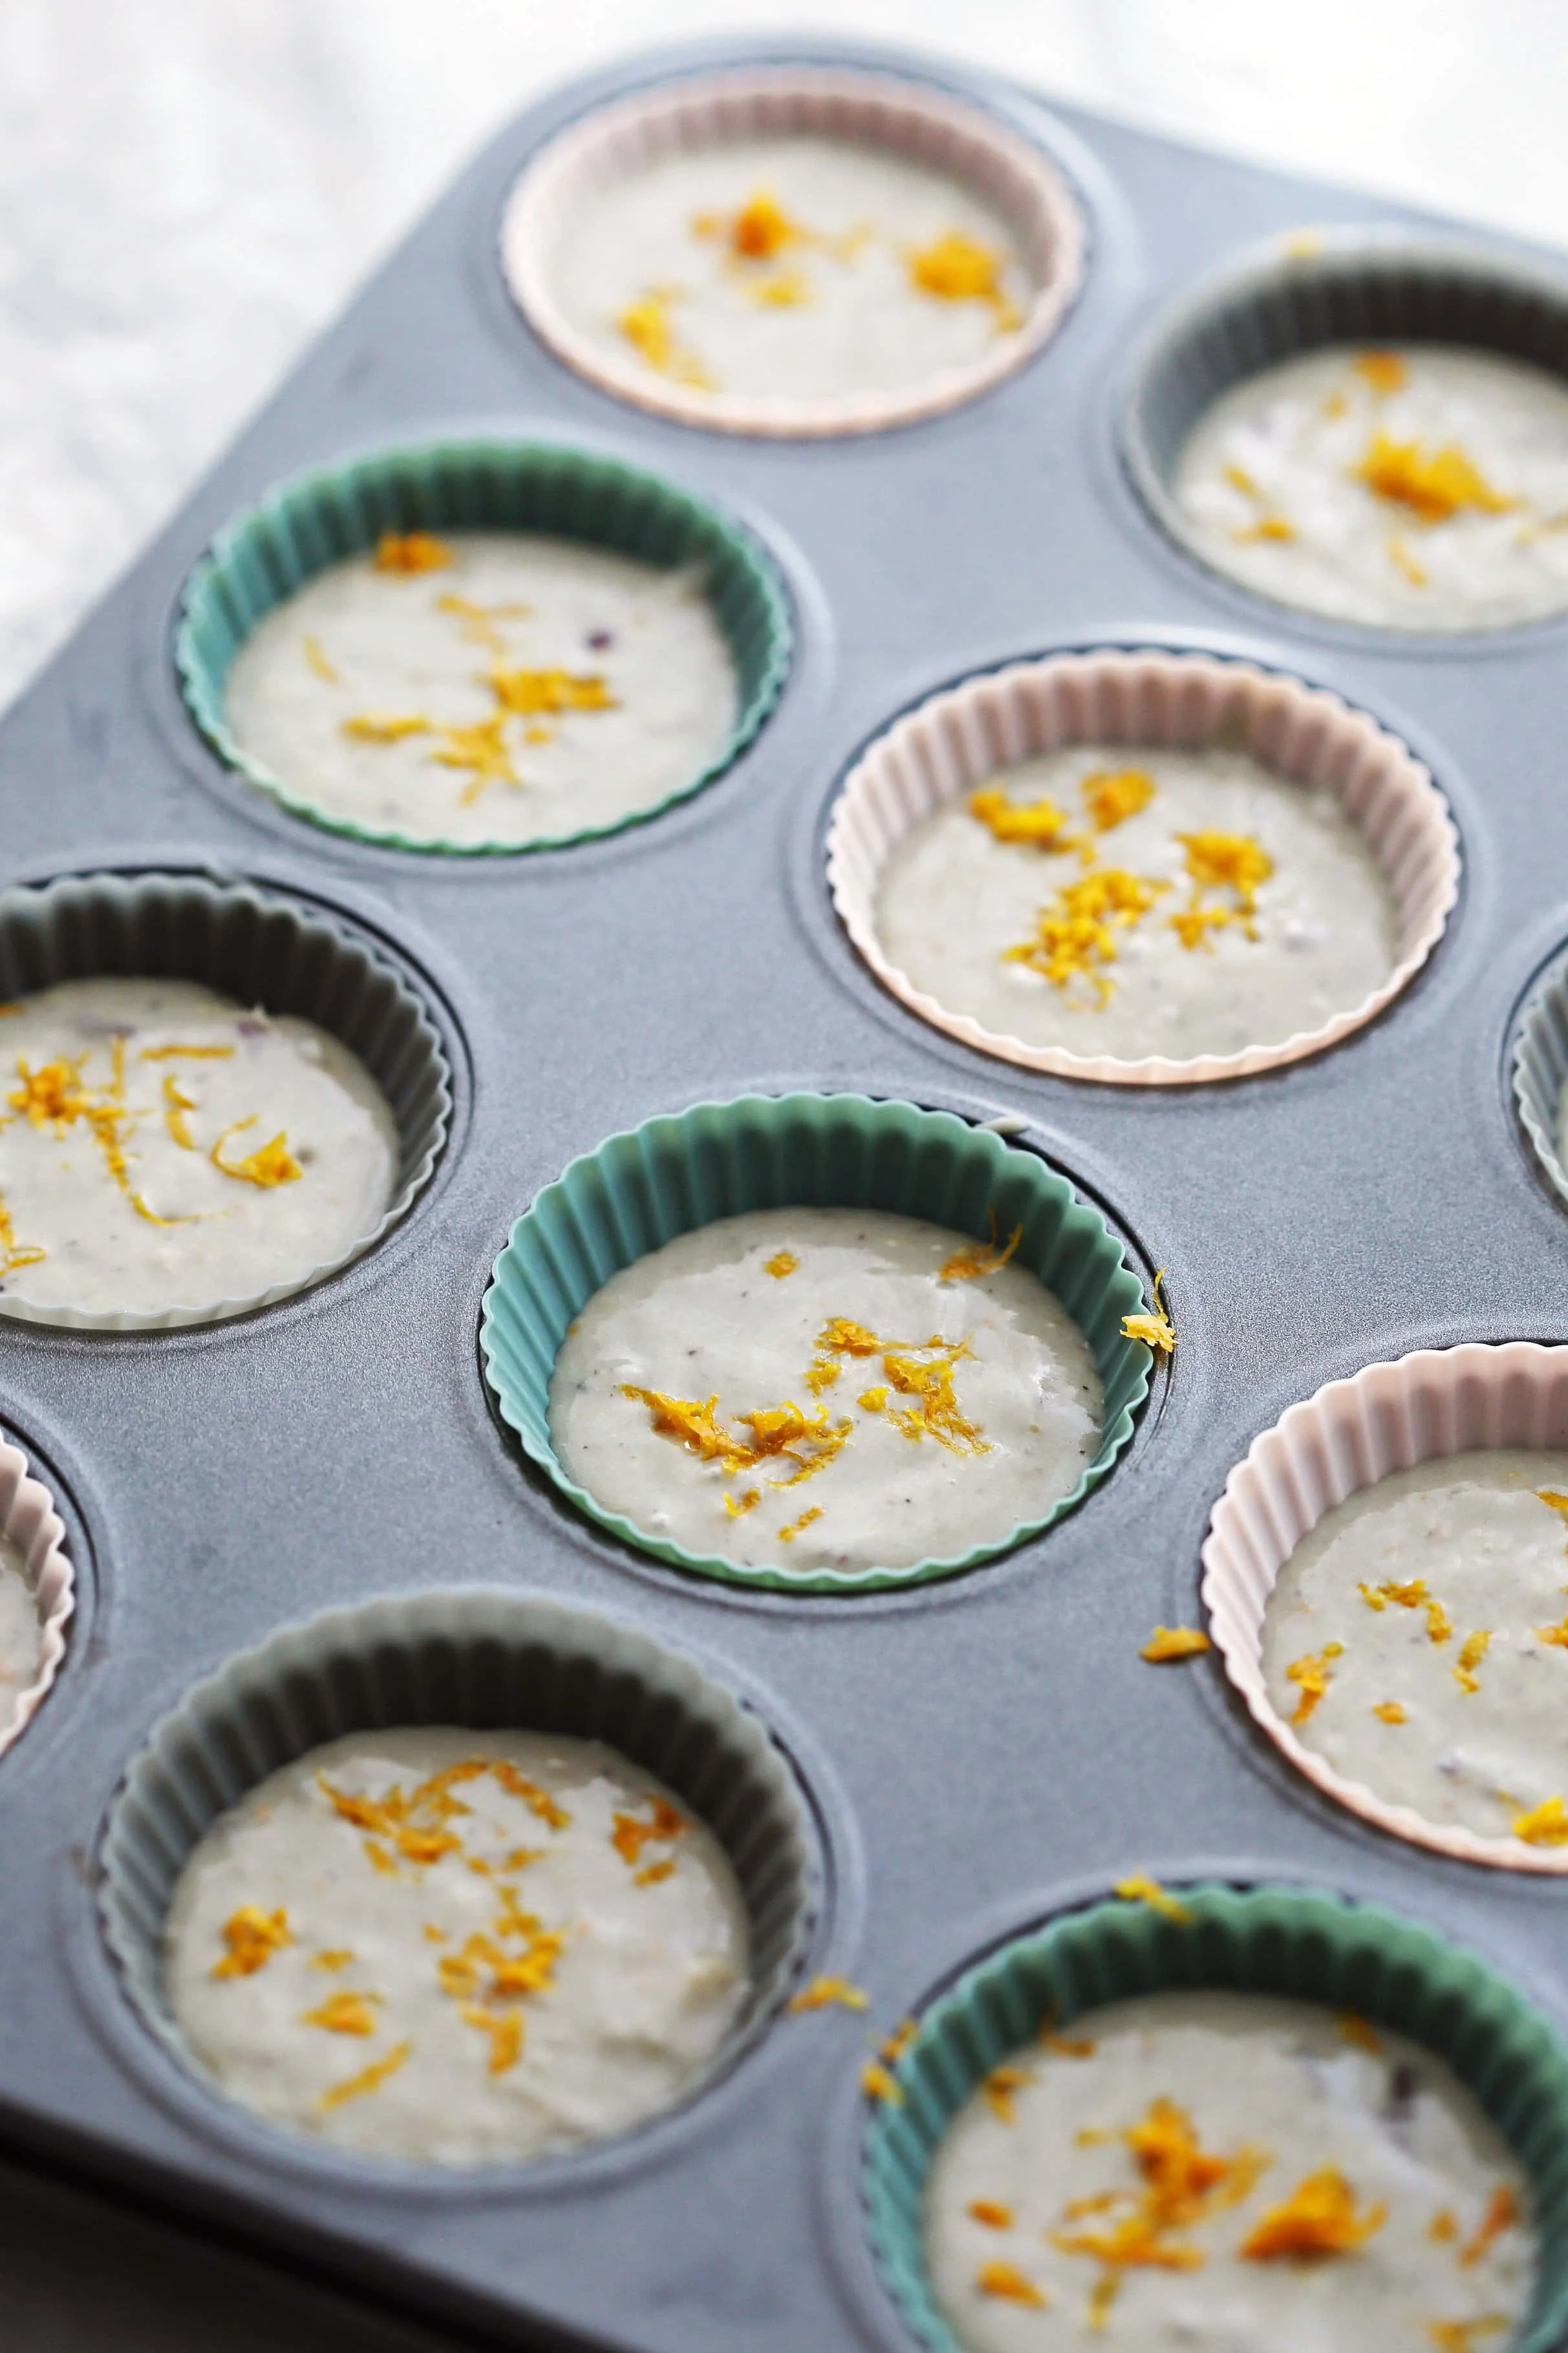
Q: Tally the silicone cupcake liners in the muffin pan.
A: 11